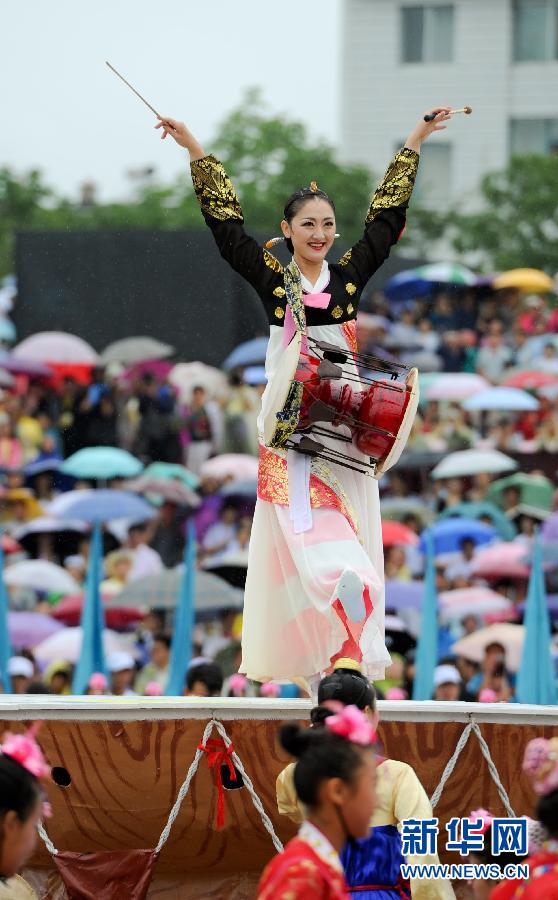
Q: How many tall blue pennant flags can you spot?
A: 5